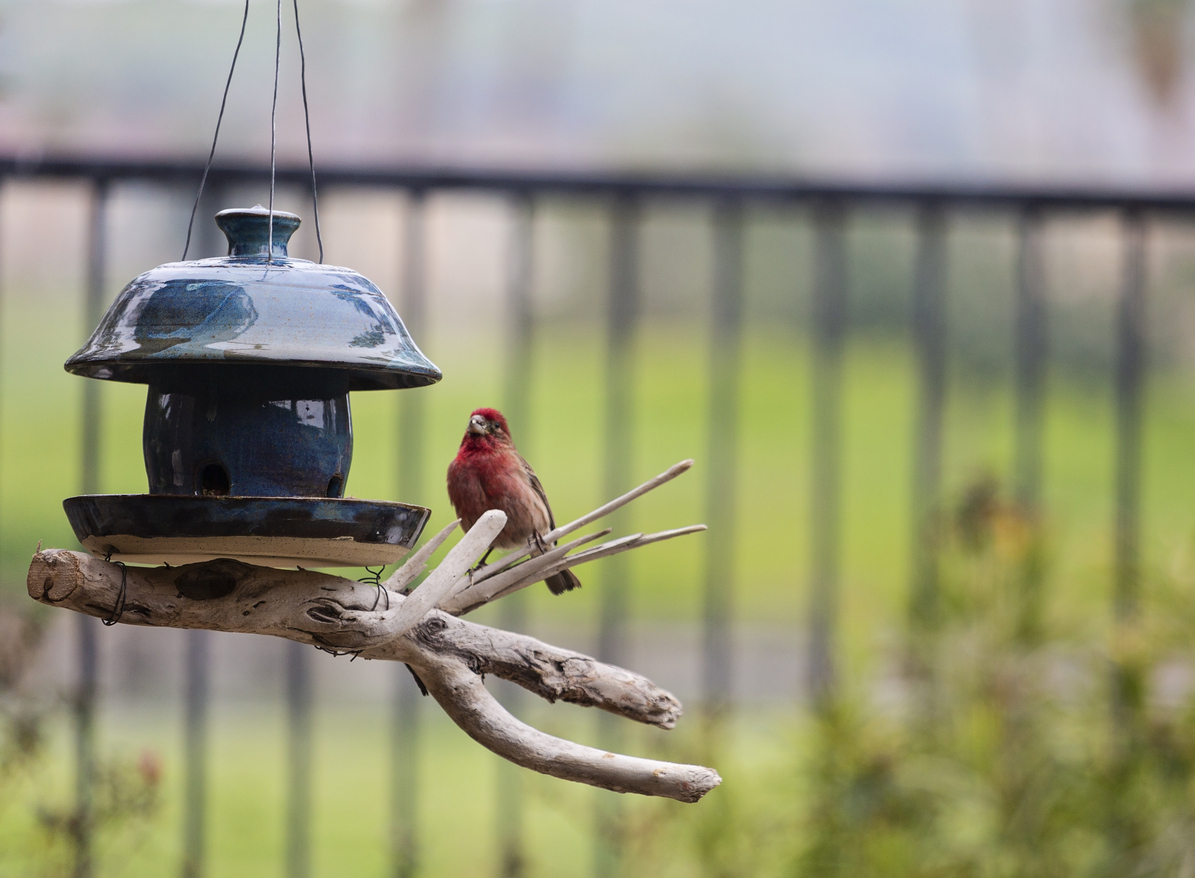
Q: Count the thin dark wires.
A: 3